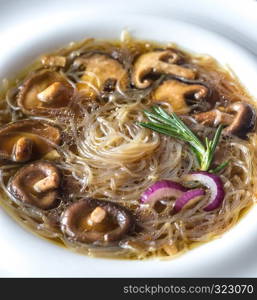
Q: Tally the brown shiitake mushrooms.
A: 8